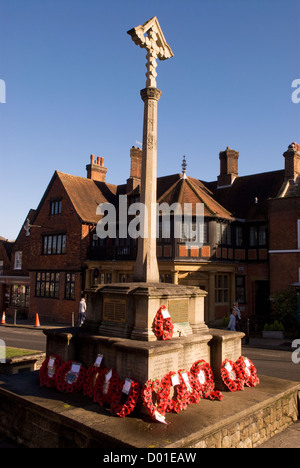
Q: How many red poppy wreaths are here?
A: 12